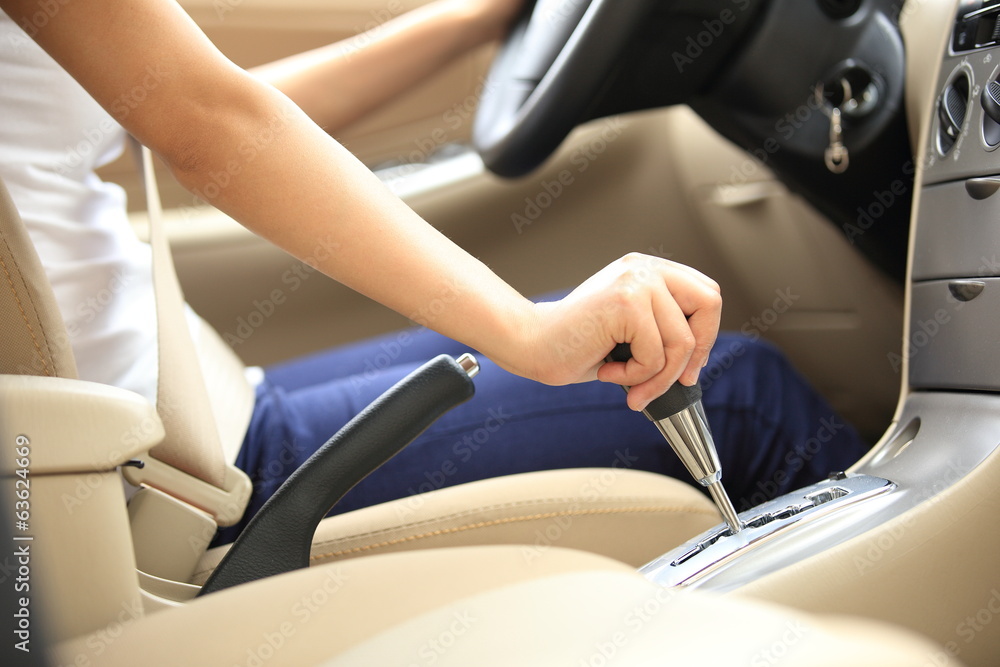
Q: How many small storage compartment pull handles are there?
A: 2